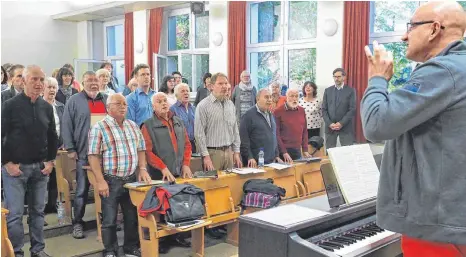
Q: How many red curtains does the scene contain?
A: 4